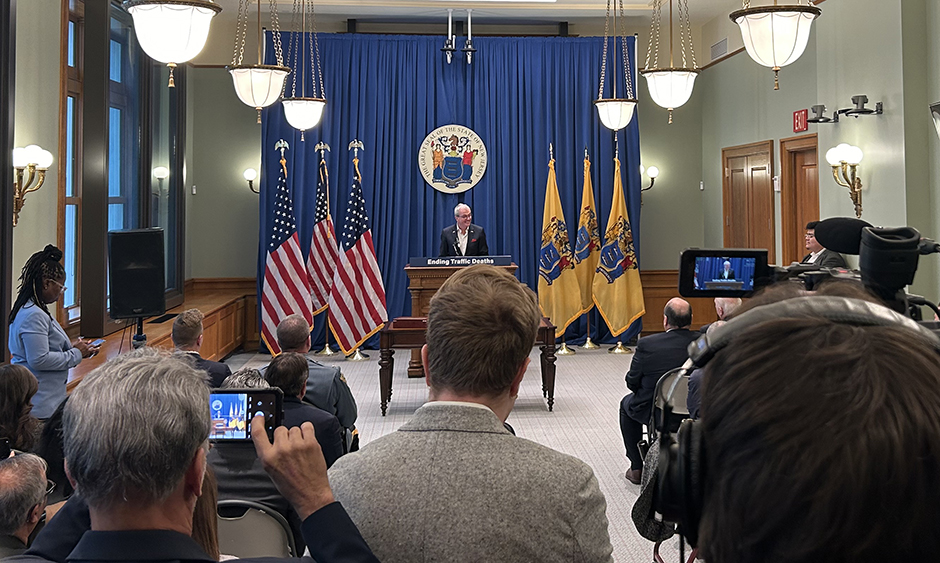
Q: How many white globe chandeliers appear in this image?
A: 6